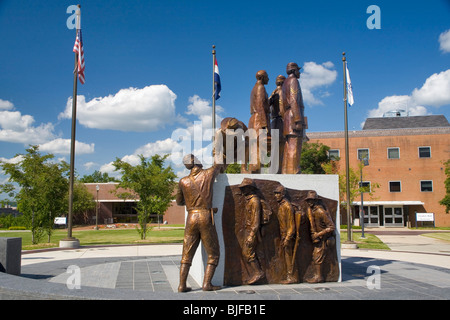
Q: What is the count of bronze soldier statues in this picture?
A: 8